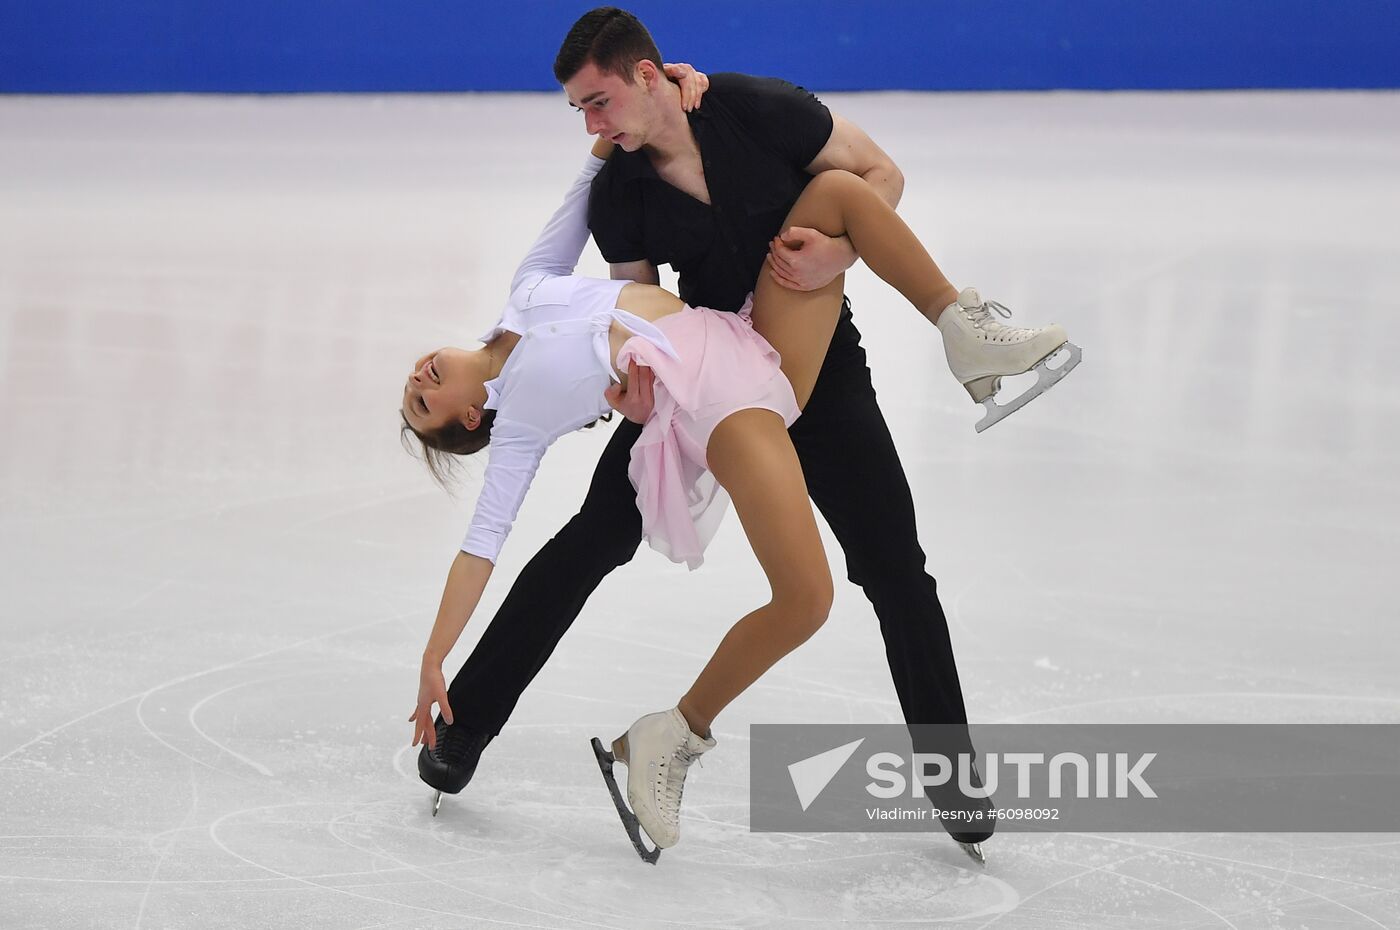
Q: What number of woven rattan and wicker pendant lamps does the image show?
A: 0